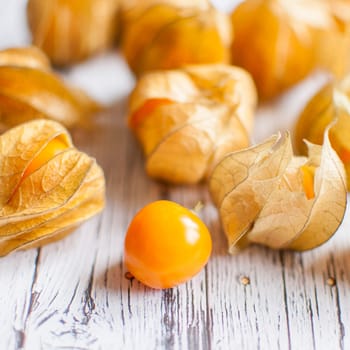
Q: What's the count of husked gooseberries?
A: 1